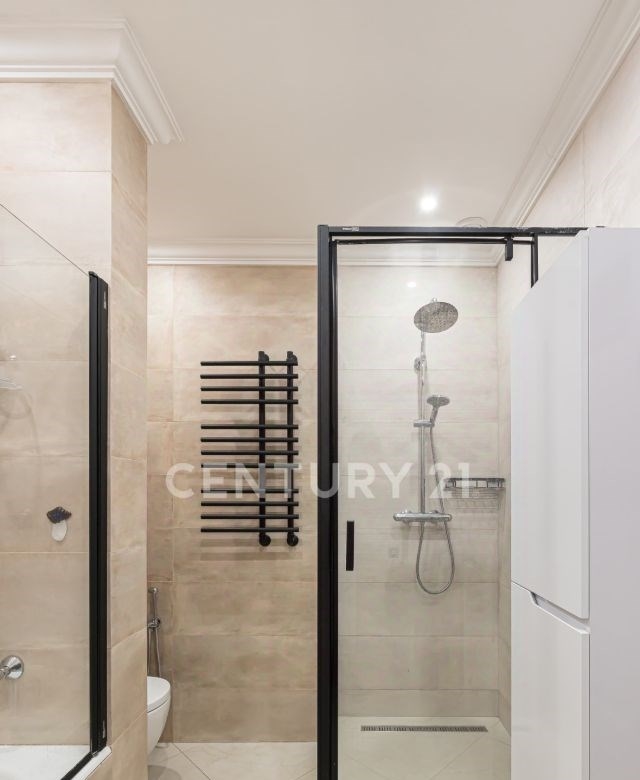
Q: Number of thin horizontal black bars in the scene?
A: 12